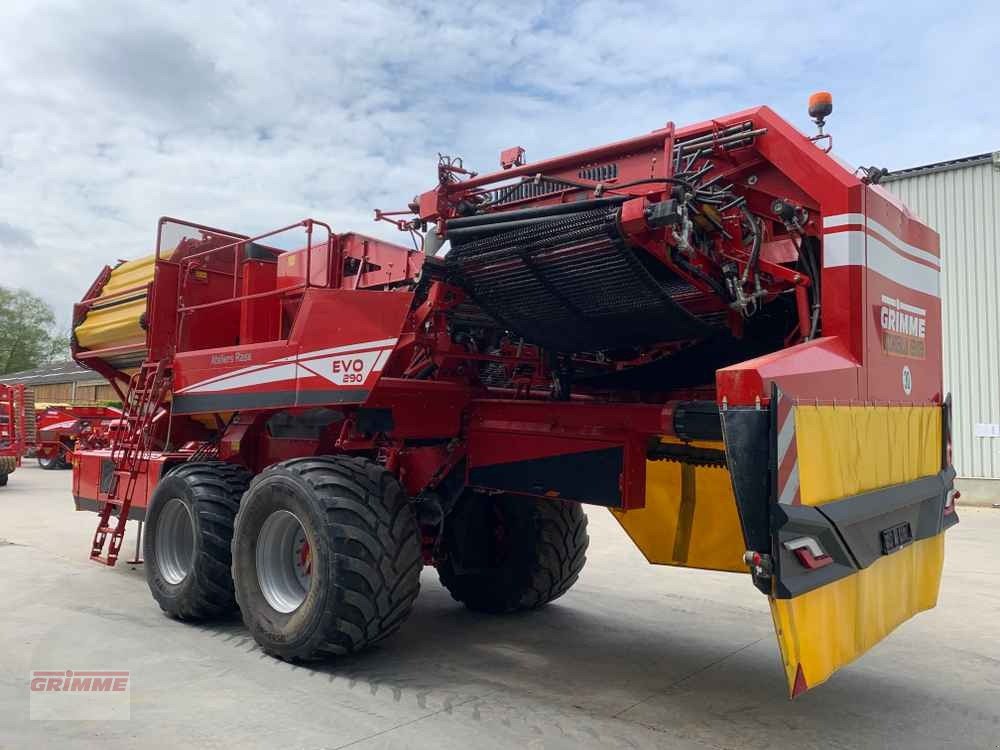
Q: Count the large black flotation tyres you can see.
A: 3